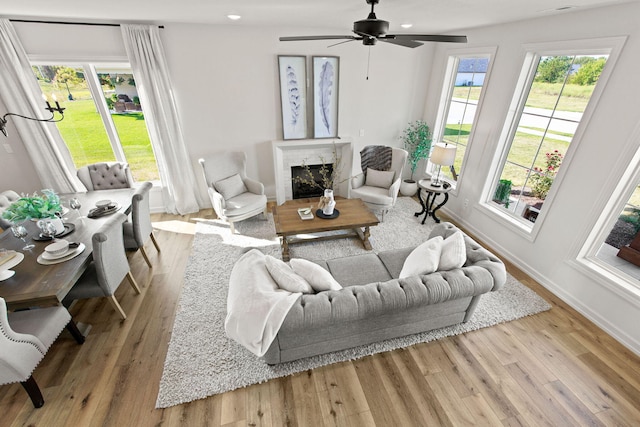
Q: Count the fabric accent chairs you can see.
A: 2